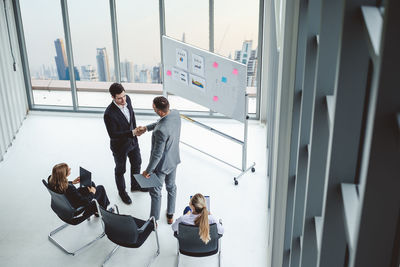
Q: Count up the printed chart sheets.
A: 4